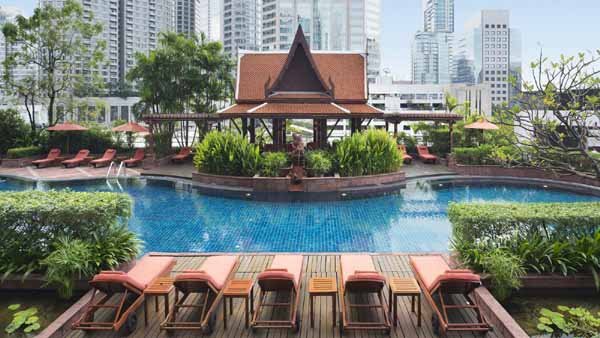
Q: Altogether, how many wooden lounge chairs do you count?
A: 12